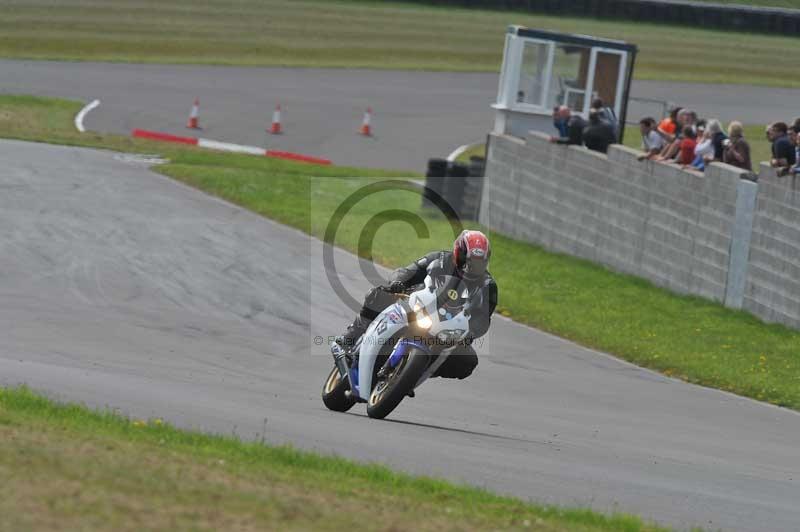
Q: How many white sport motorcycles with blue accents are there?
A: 1